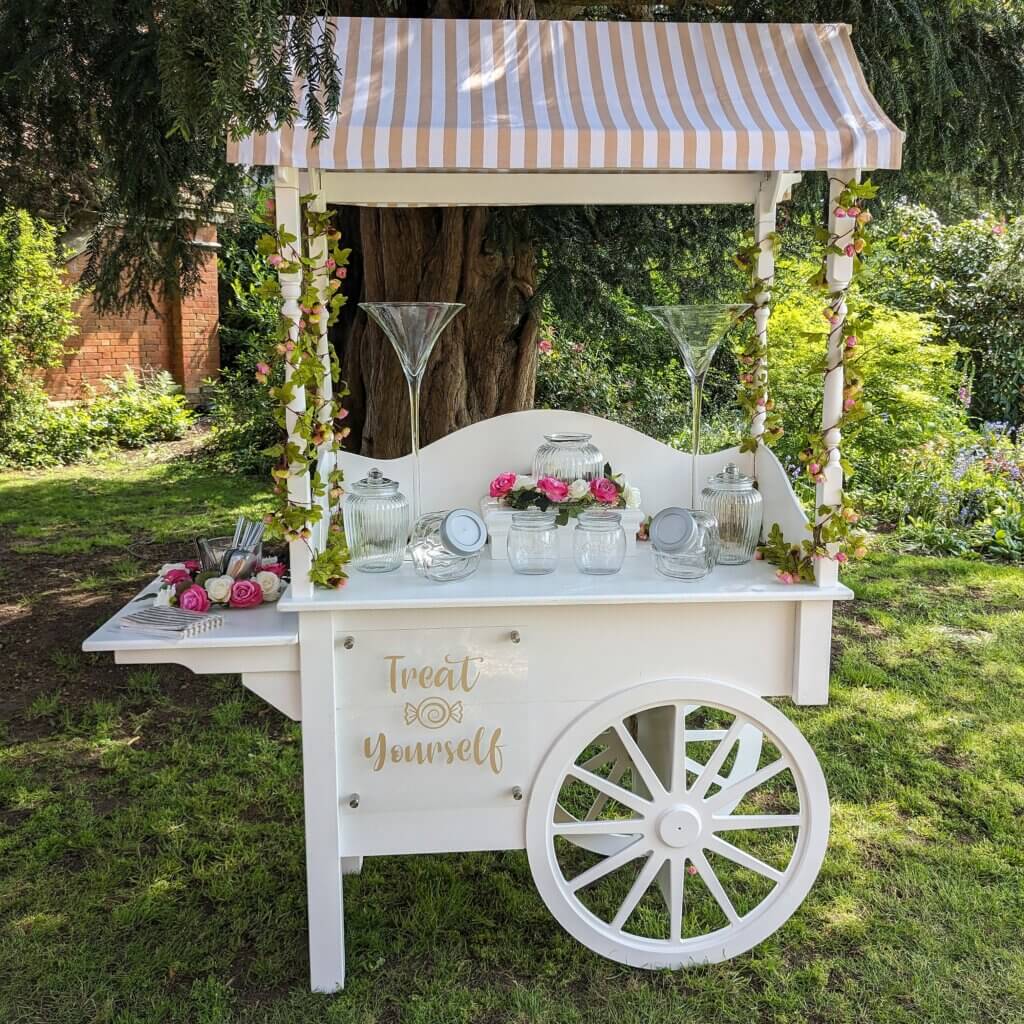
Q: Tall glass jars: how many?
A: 2